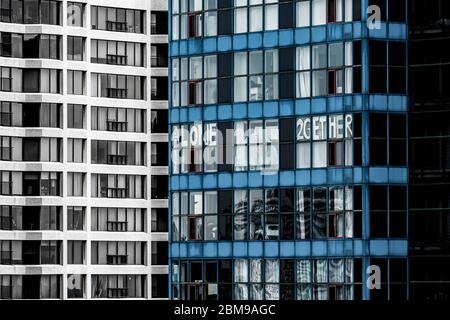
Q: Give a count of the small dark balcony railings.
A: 9